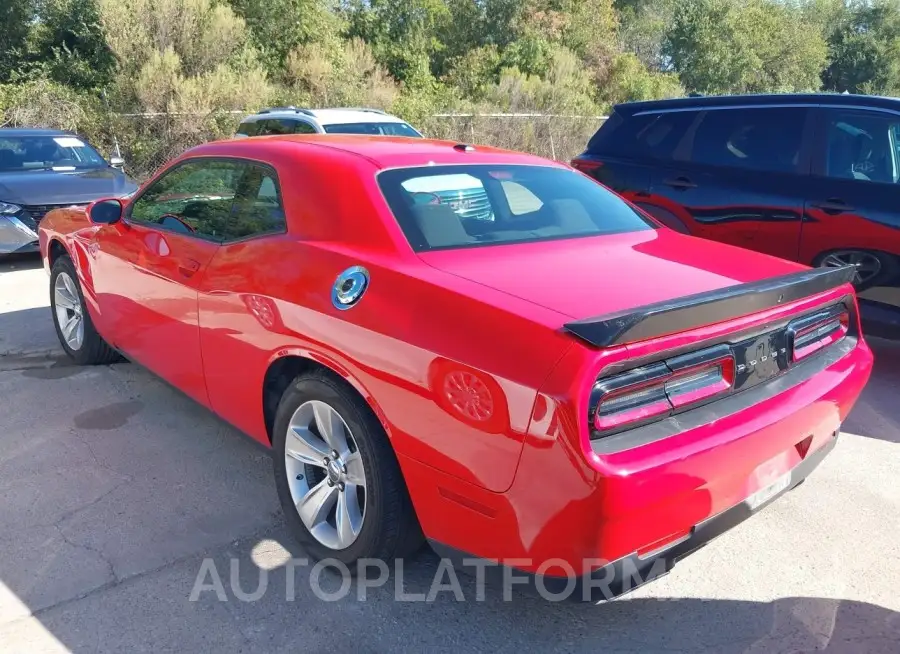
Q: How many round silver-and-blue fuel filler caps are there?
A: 1